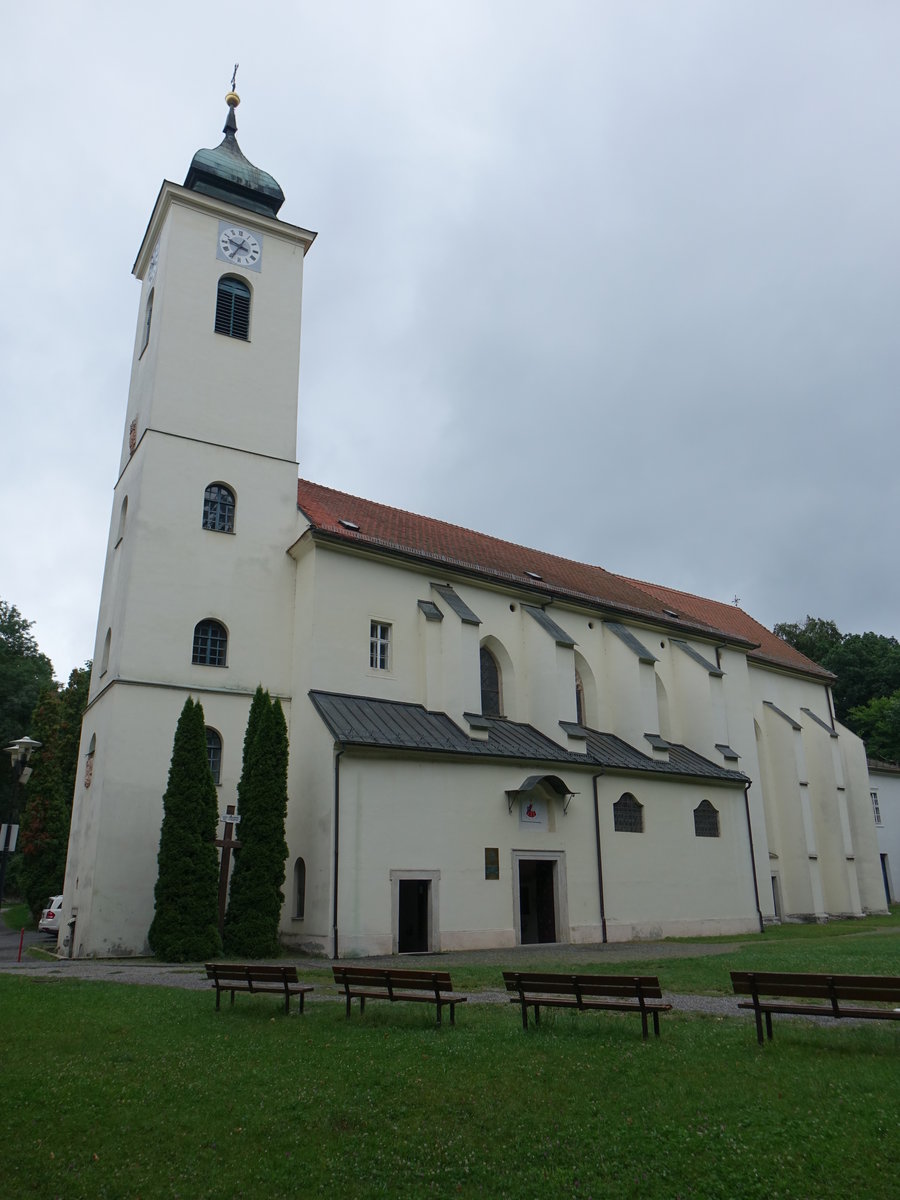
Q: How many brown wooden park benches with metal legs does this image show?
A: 4